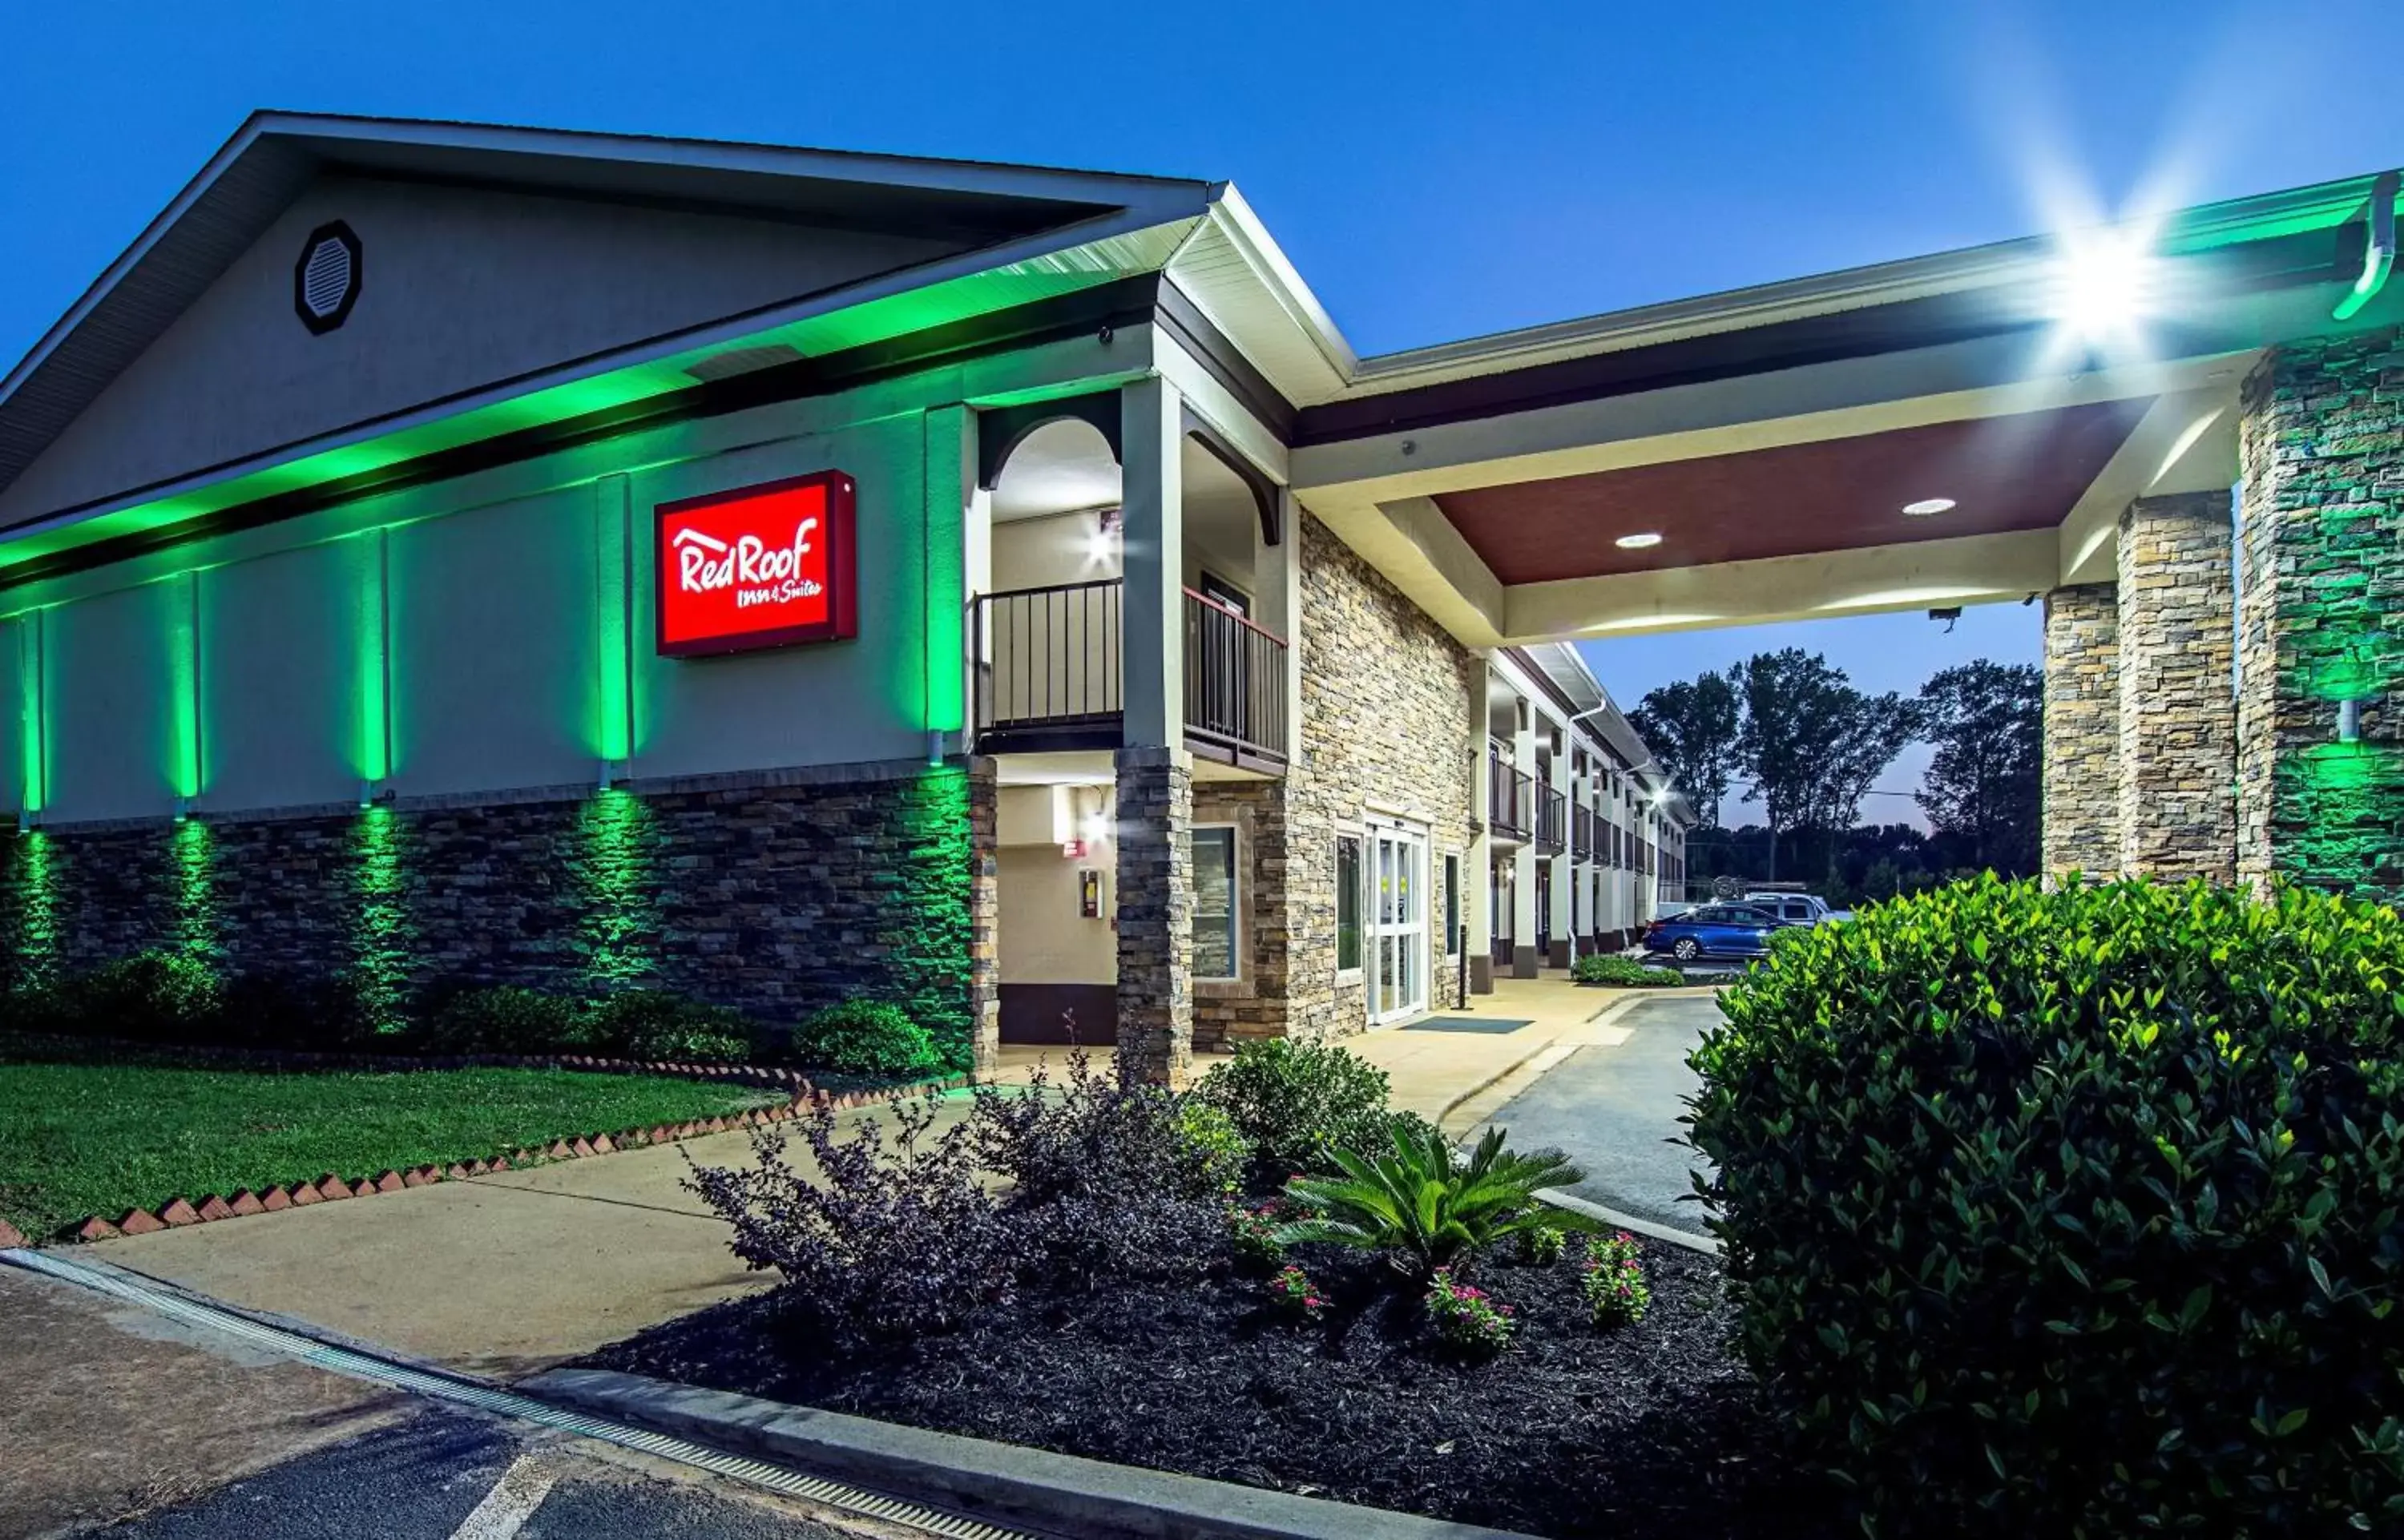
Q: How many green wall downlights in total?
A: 6